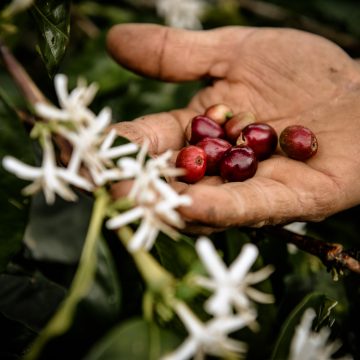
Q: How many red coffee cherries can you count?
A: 6